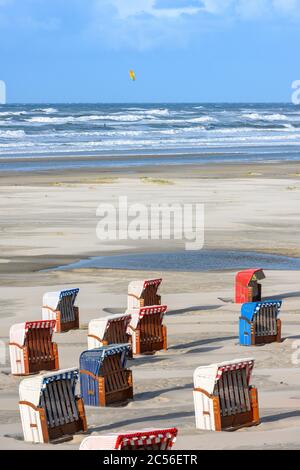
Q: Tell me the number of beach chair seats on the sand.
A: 11